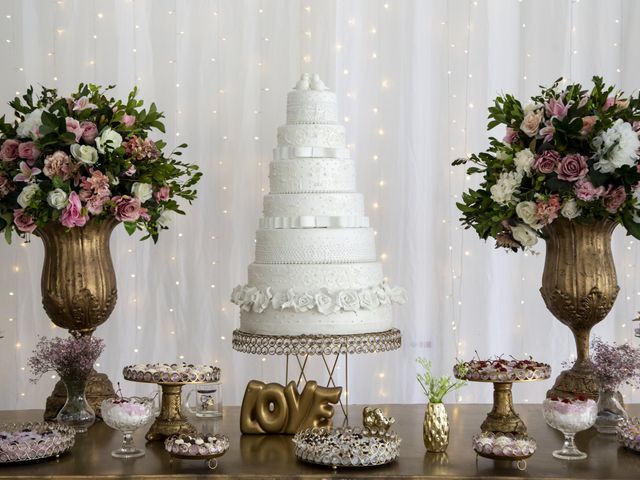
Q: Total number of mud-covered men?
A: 0